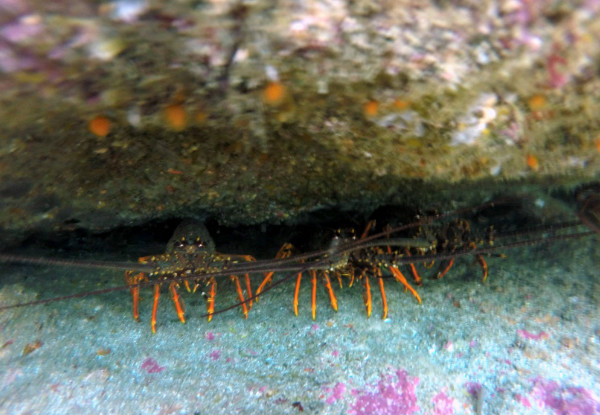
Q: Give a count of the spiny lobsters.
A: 3